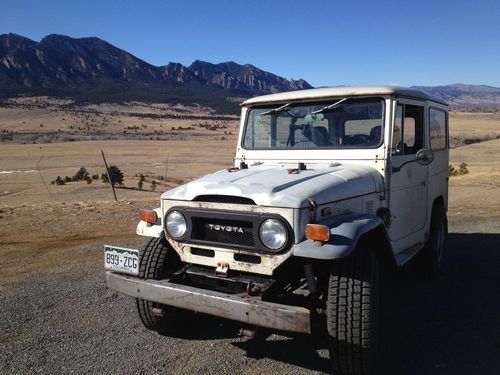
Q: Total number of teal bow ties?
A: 0